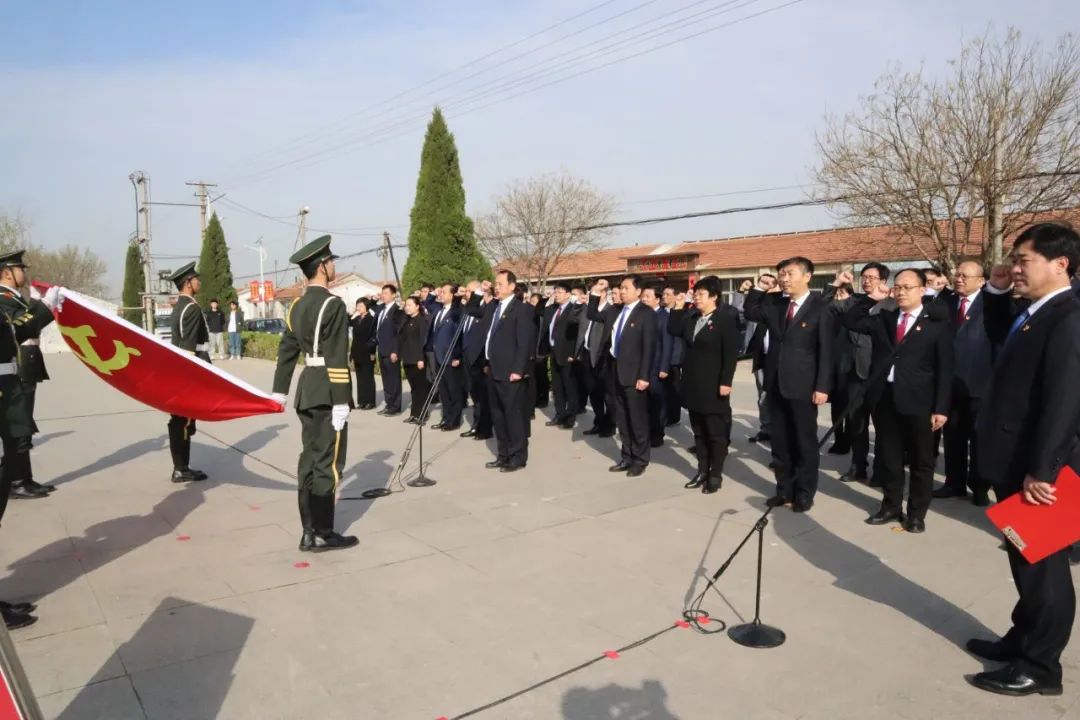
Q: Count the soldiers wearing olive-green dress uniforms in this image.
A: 4